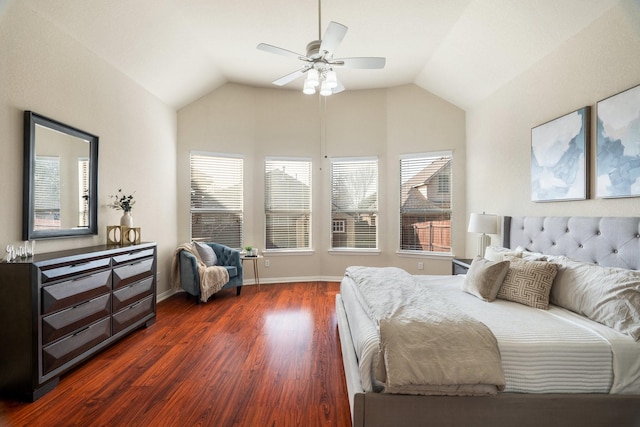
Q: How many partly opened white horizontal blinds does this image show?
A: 4